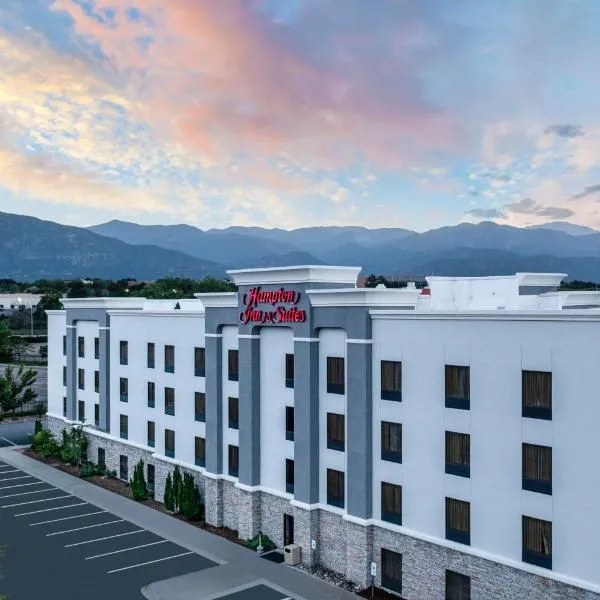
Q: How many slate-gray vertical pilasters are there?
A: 6